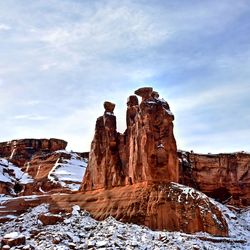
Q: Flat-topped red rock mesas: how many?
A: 2